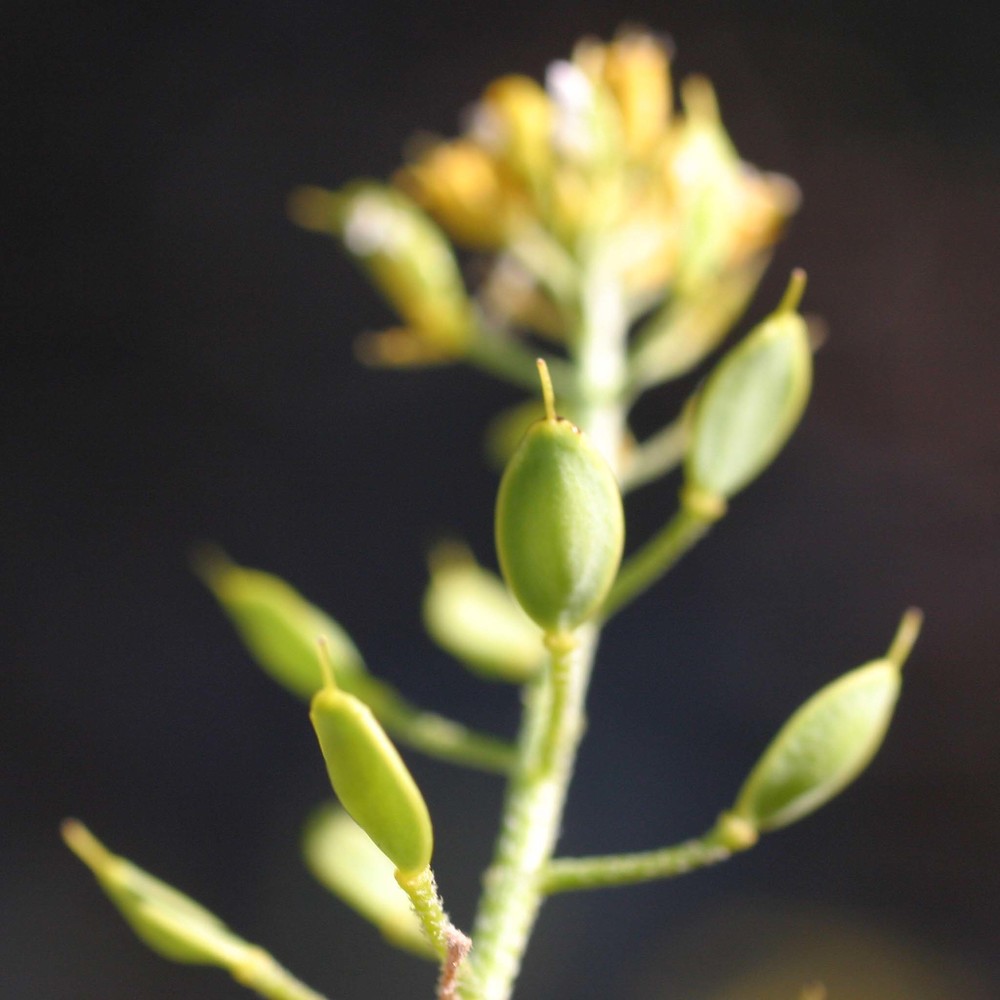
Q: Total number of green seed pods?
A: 8